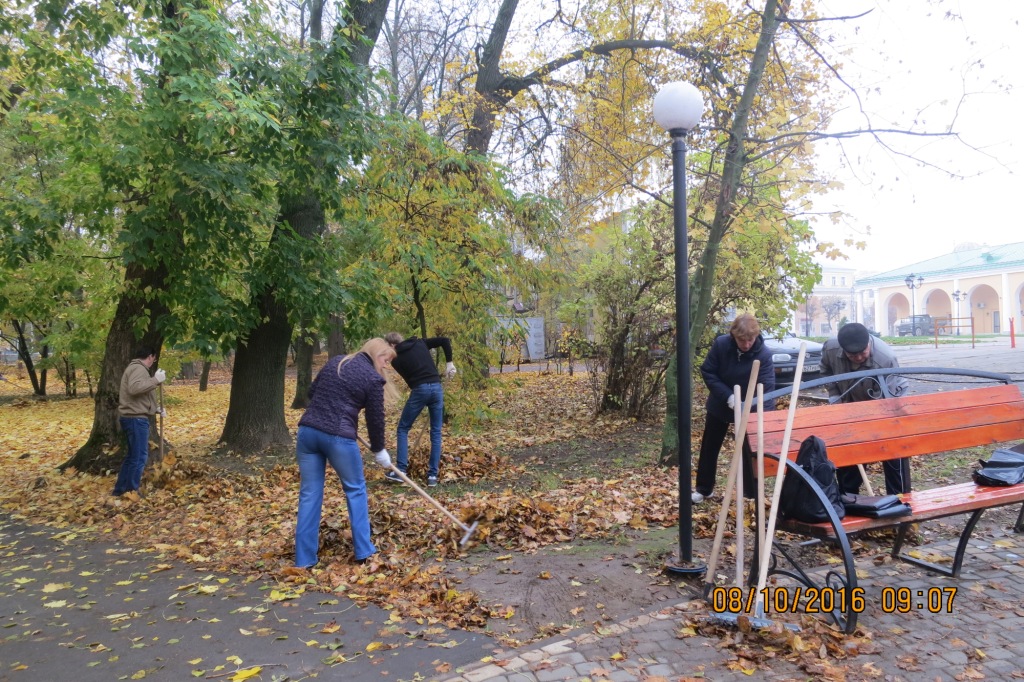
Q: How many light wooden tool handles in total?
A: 8